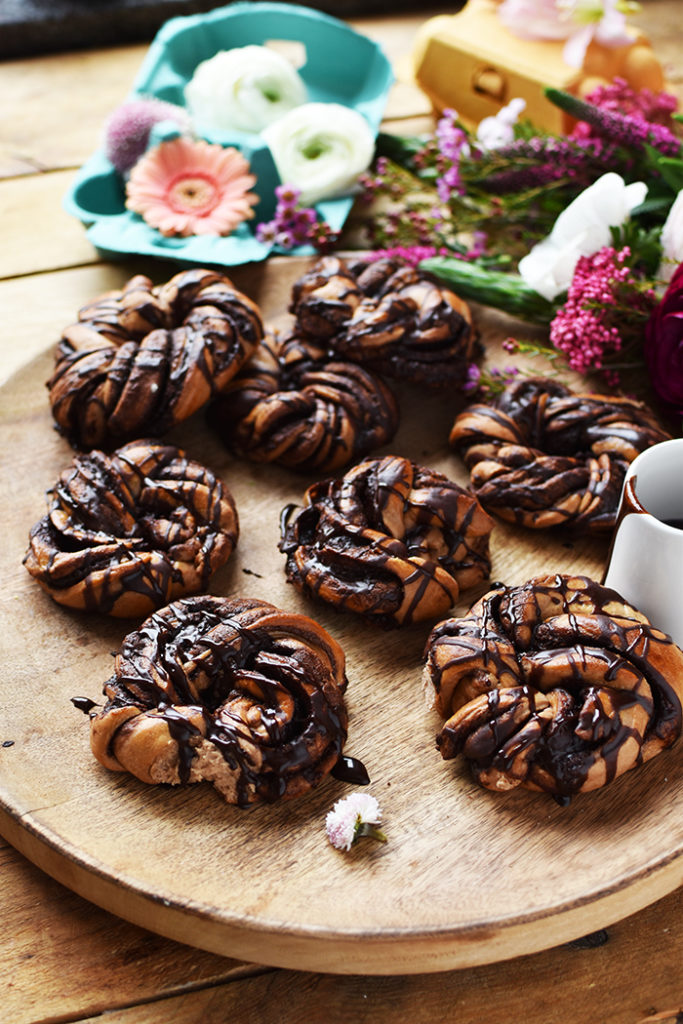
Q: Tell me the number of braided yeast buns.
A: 8